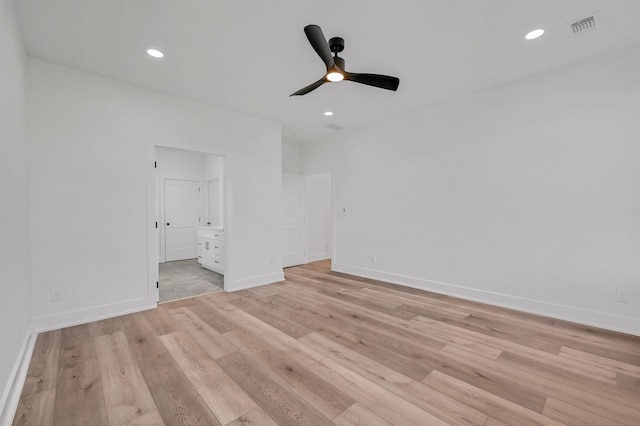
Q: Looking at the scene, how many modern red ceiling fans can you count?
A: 0